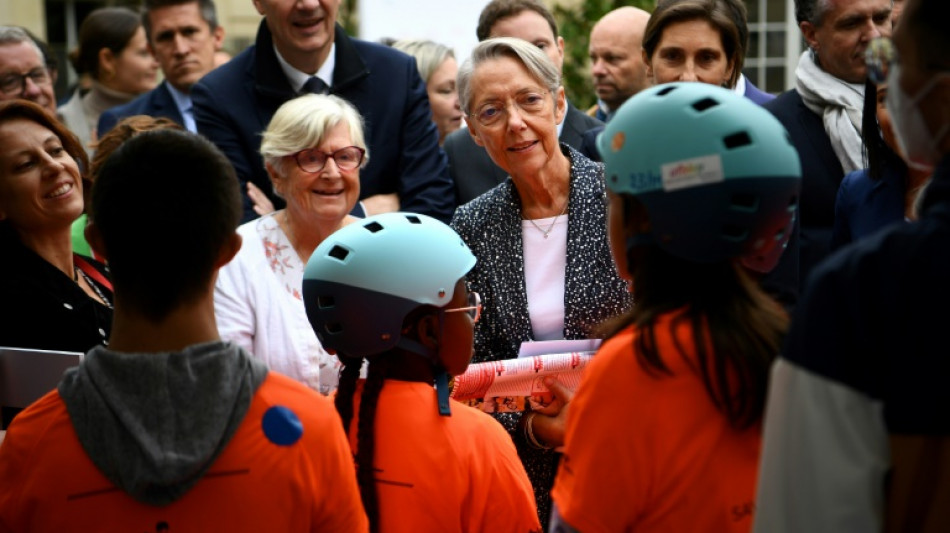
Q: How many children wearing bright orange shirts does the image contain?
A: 3